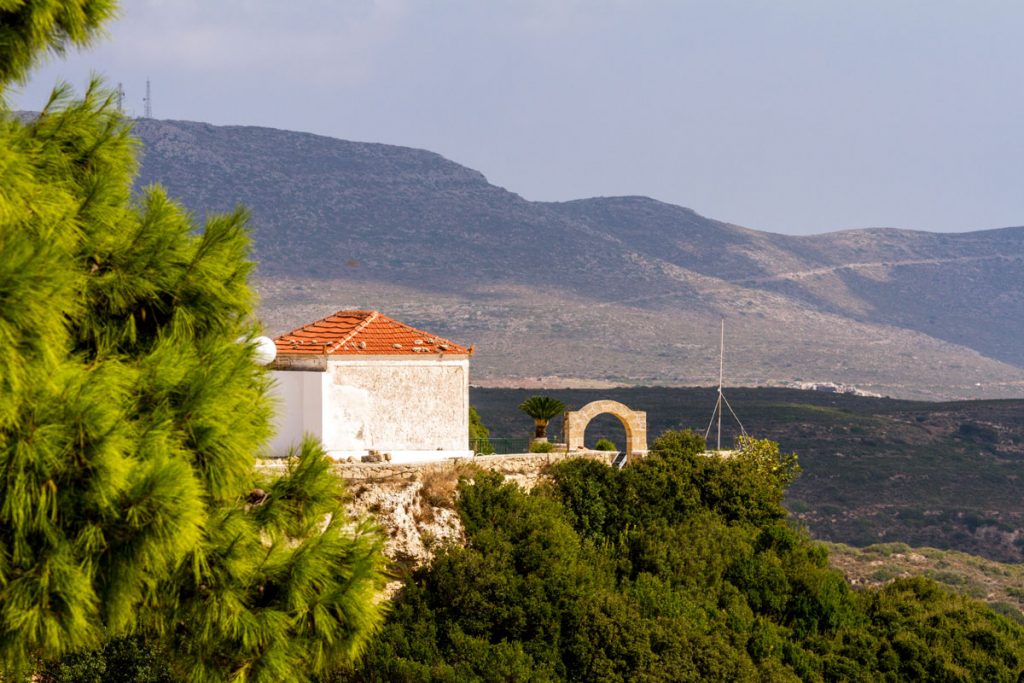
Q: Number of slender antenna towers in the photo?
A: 2